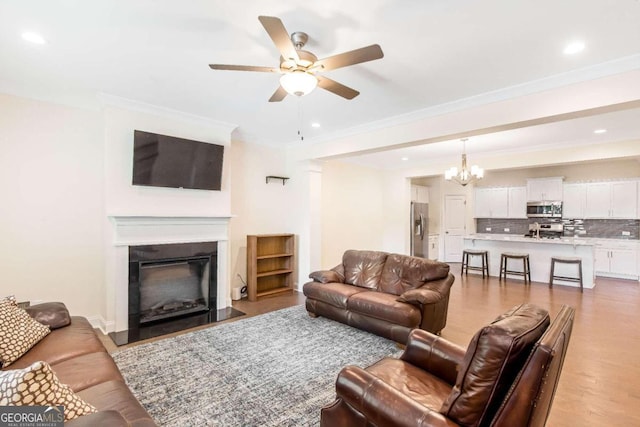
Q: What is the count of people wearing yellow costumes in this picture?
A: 0